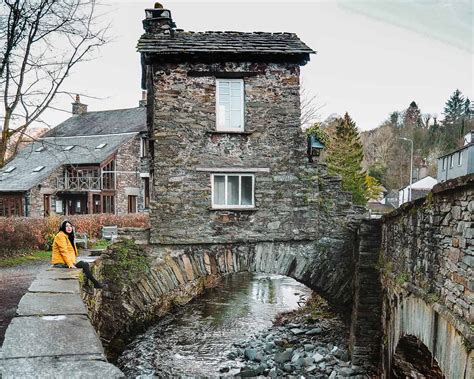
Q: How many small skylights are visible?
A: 5